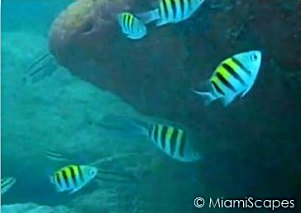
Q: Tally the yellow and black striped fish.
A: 5